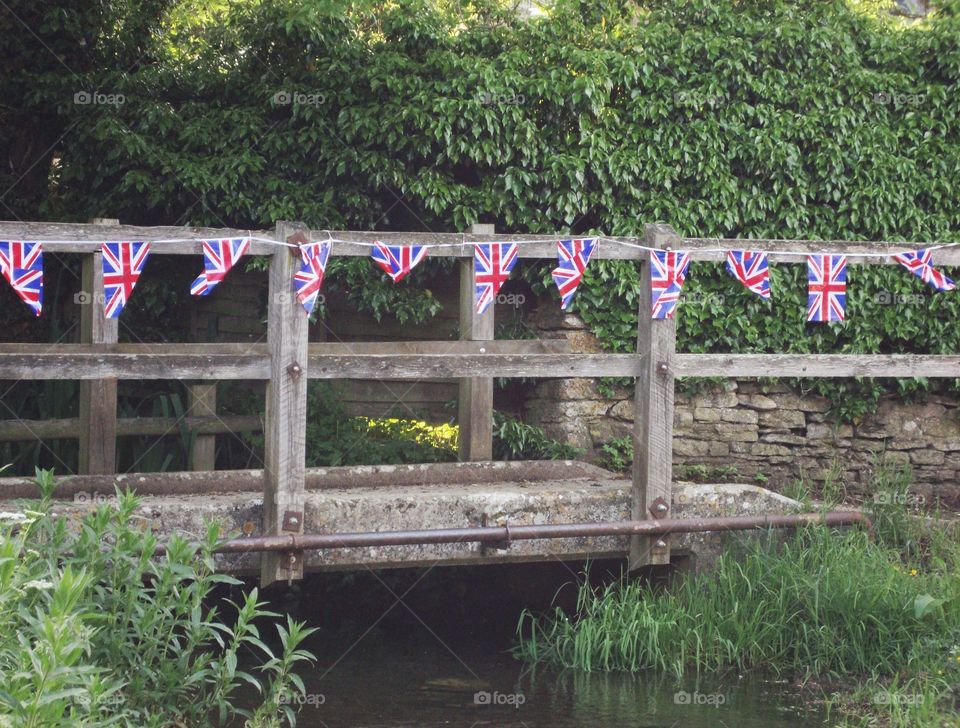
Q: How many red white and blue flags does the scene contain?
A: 11